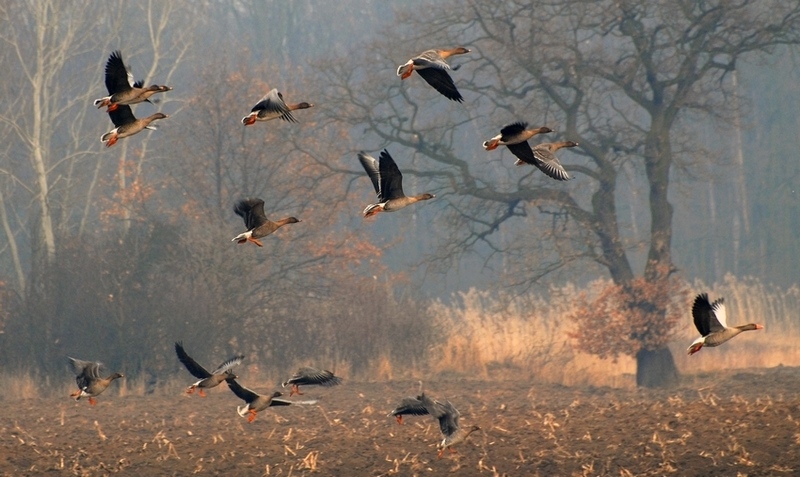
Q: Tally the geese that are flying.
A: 15